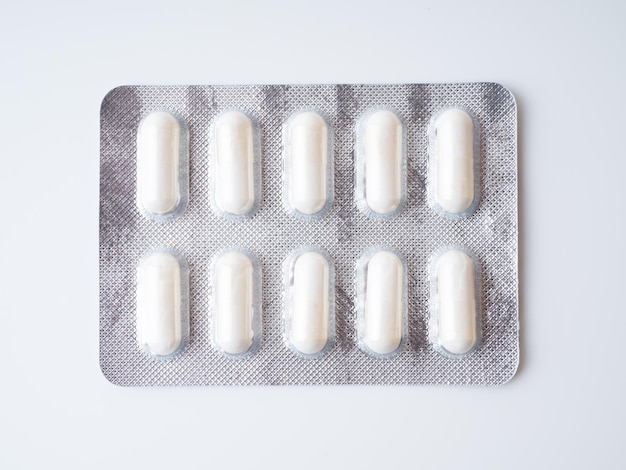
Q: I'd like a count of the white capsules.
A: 10